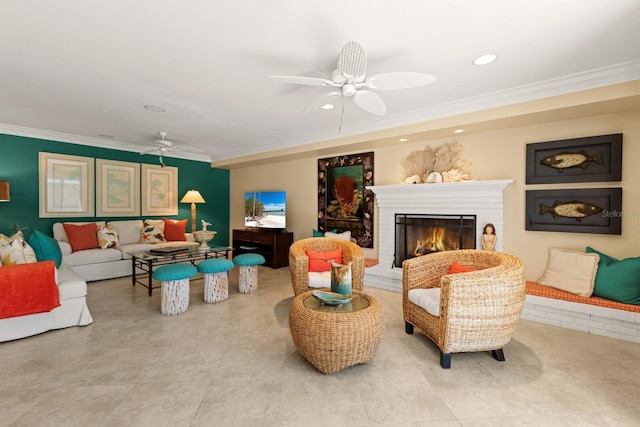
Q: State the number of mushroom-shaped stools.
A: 3